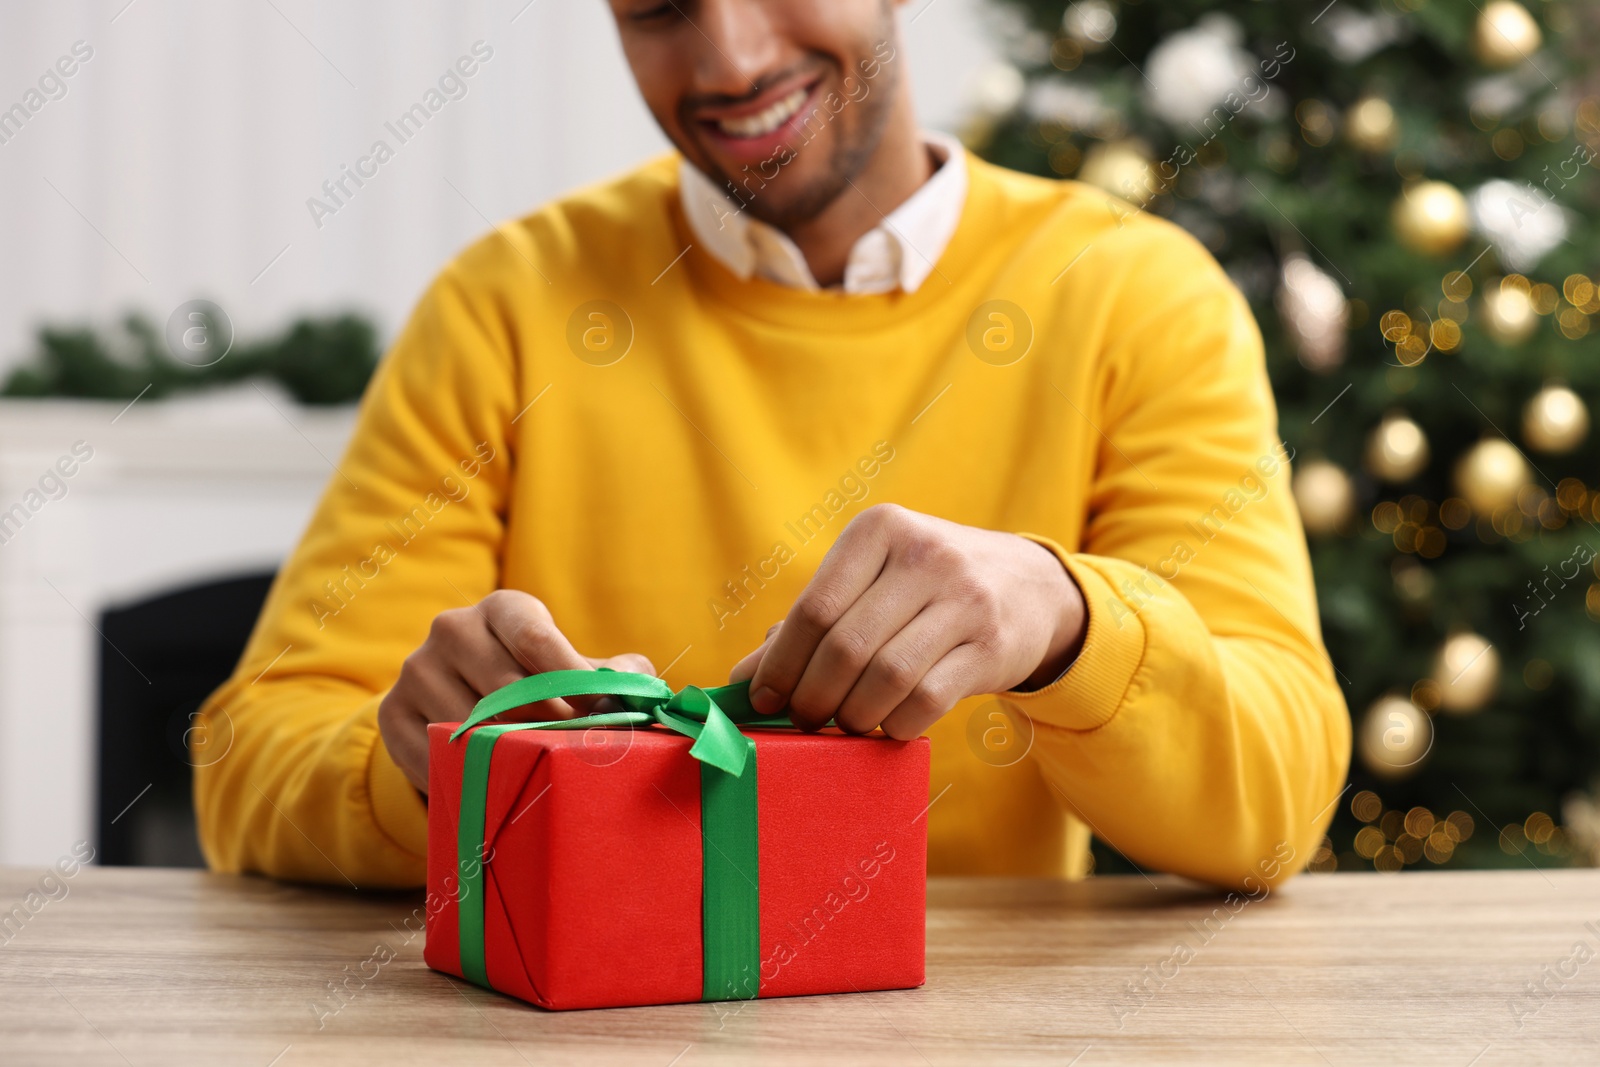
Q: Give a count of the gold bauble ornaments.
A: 11